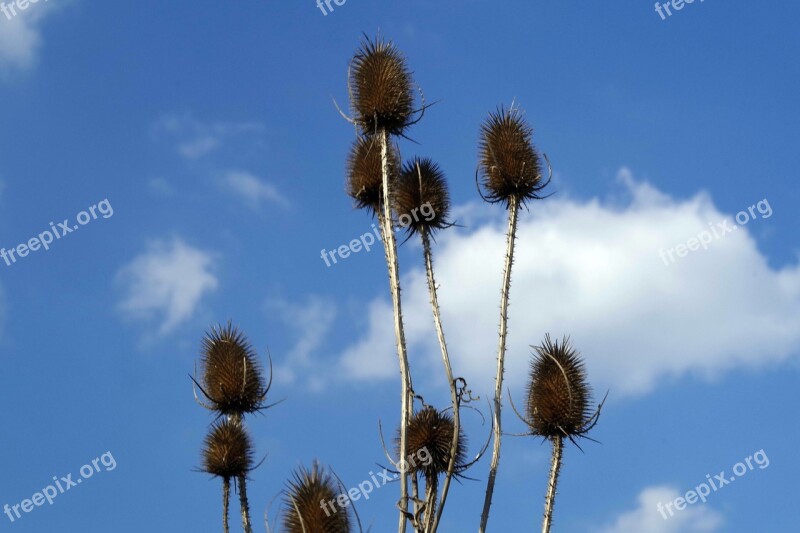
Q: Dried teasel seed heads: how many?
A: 9